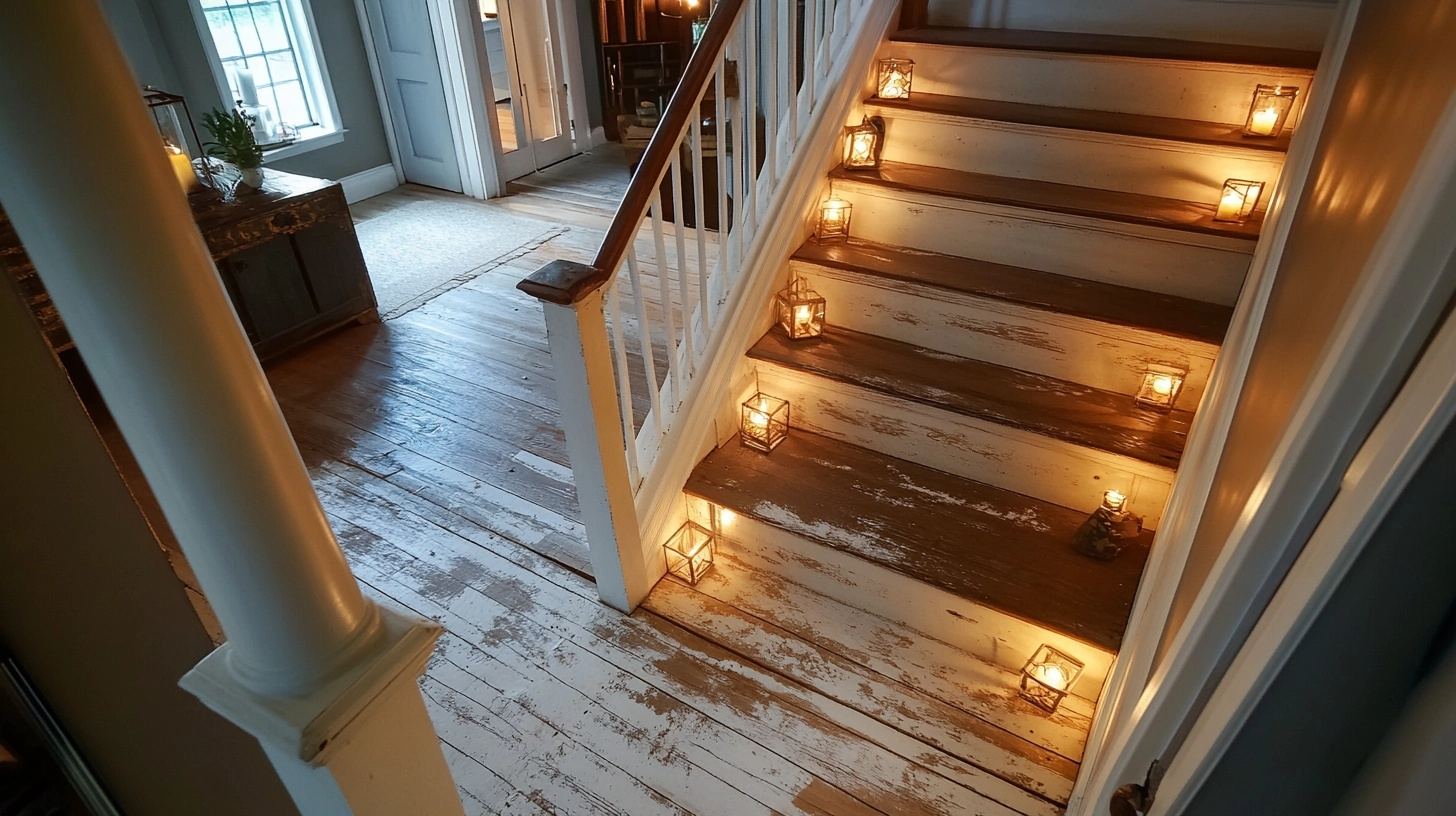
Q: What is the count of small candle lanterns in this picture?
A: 11